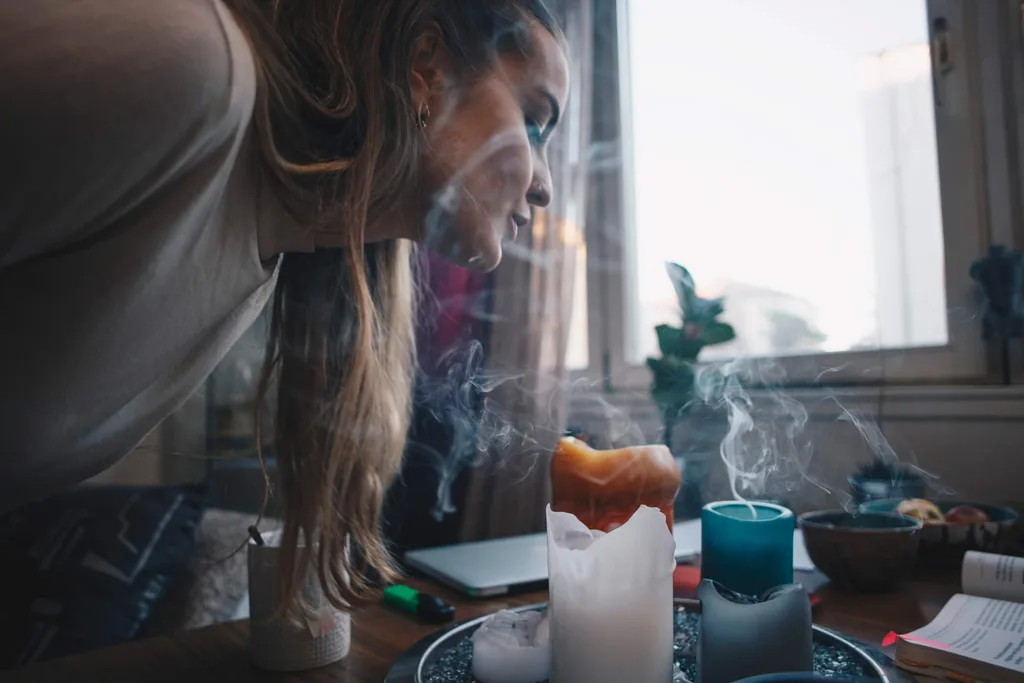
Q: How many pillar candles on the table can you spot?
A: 5